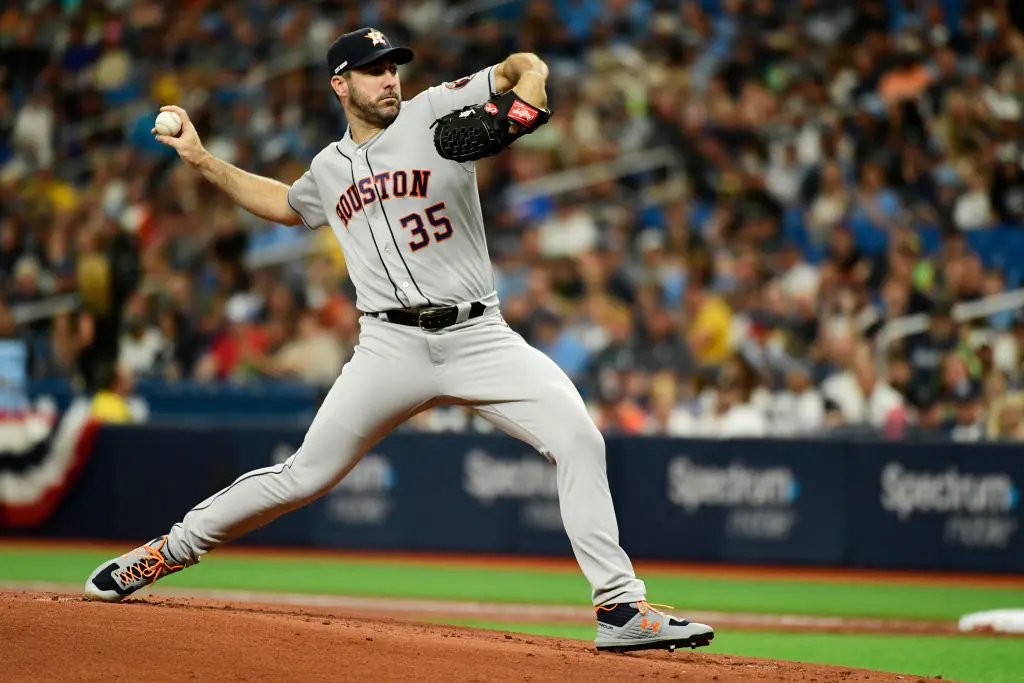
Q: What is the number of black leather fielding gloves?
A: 1